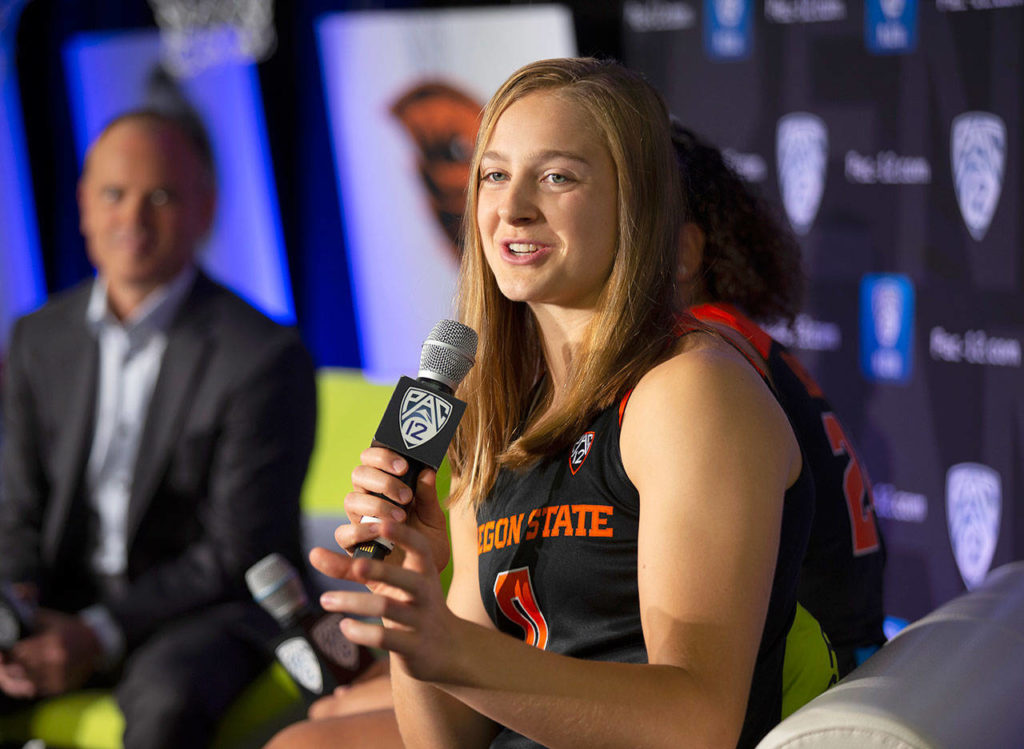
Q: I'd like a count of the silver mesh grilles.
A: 2